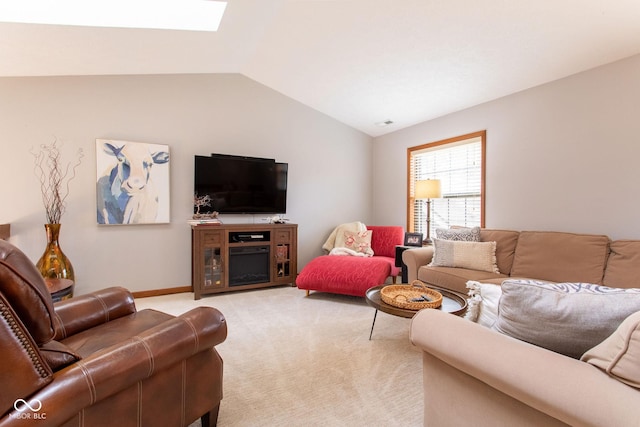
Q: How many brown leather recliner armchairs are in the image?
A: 1